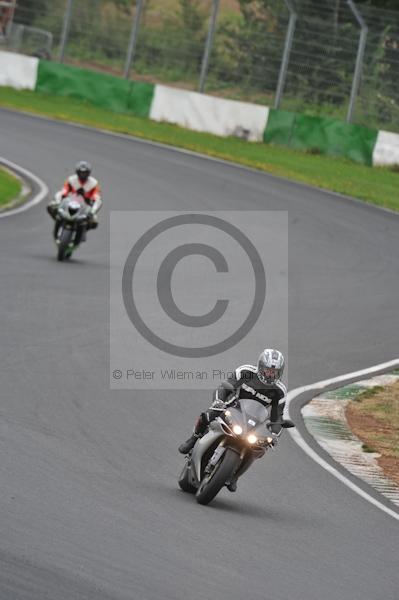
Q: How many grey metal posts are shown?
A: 5